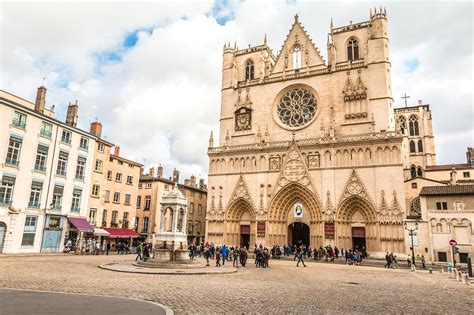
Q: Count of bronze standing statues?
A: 0